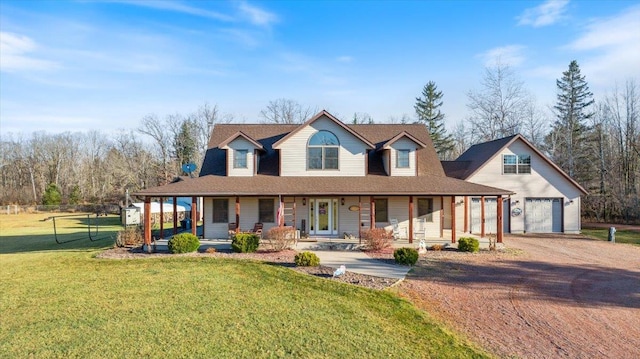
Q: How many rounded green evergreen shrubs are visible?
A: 5